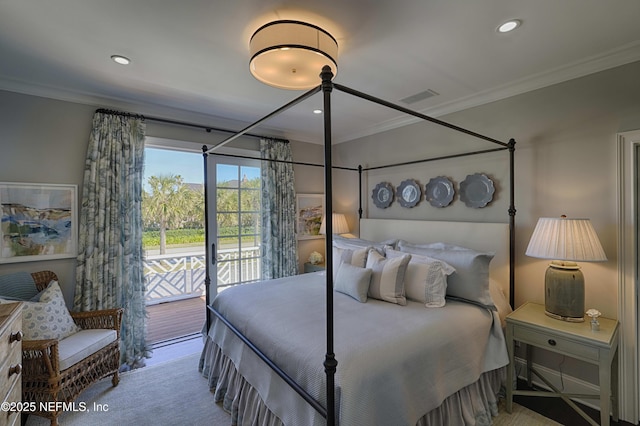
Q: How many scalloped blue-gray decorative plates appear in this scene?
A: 4